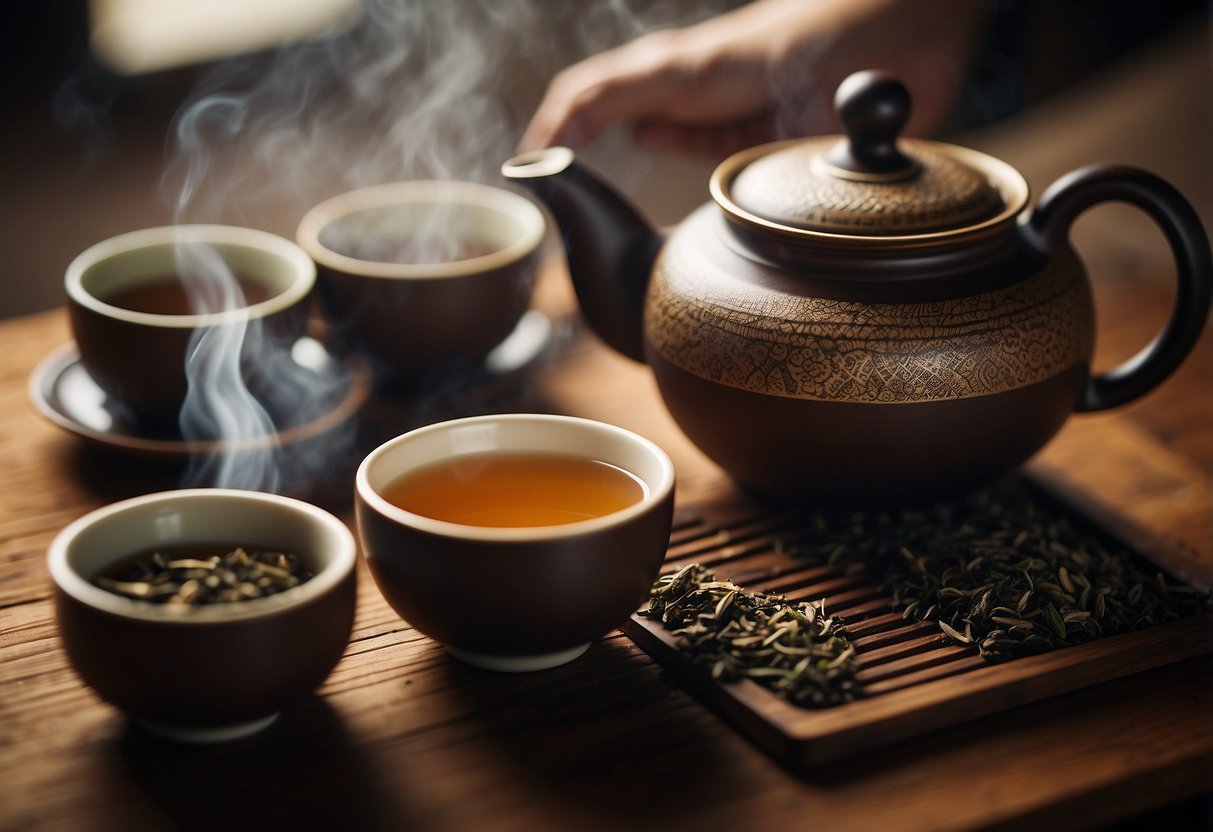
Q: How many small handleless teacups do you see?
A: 4